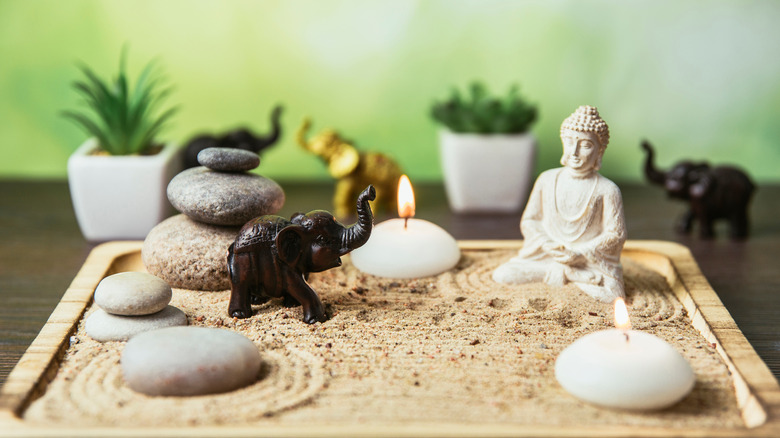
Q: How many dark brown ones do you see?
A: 3